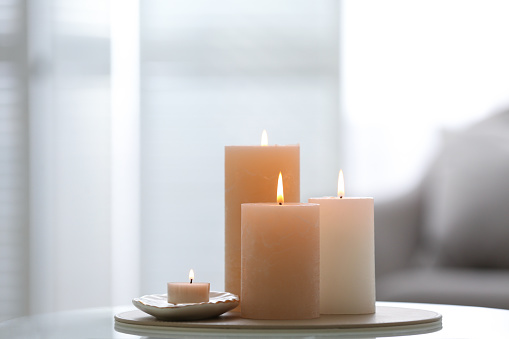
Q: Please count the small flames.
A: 4